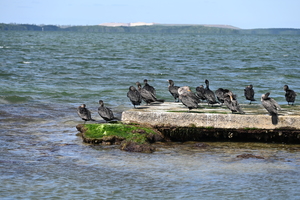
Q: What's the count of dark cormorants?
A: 14